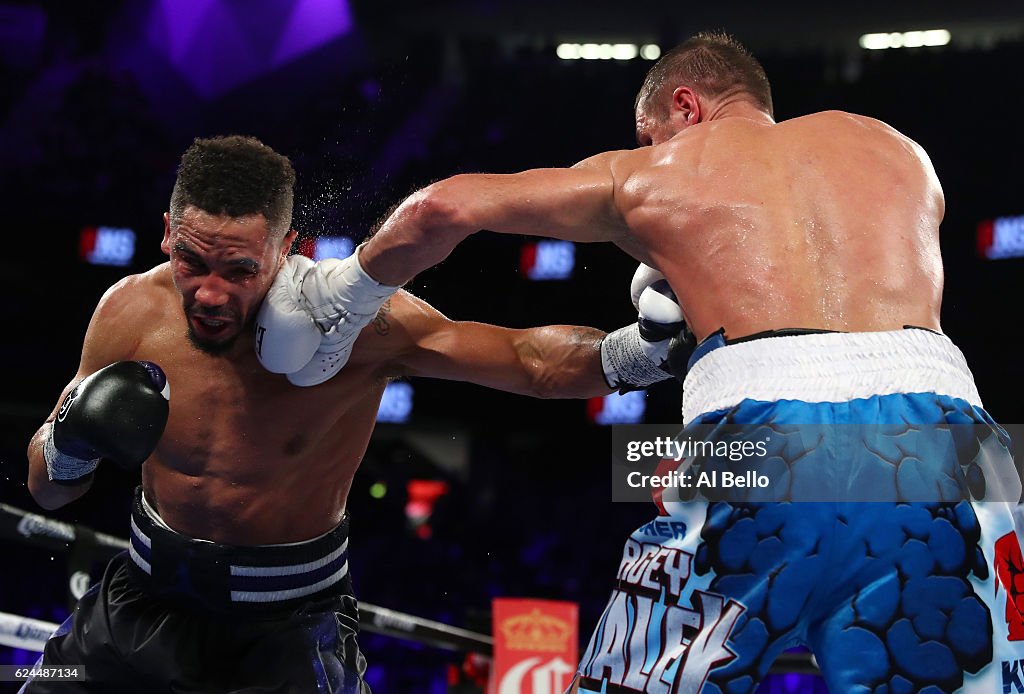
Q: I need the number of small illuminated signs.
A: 6